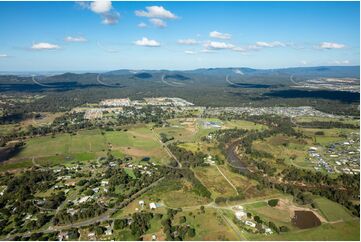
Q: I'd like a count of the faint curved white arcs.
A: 5